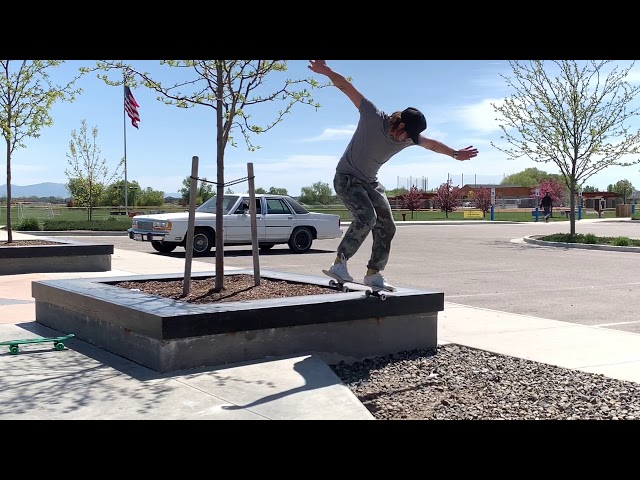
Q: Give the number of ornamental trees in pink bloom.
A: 4